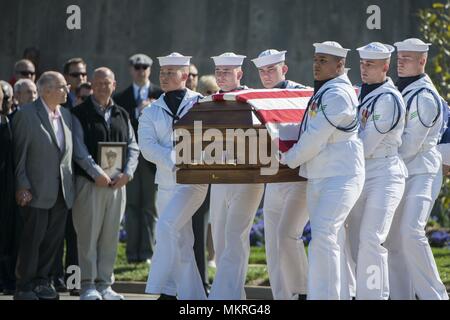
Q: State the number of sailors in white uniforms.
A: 6